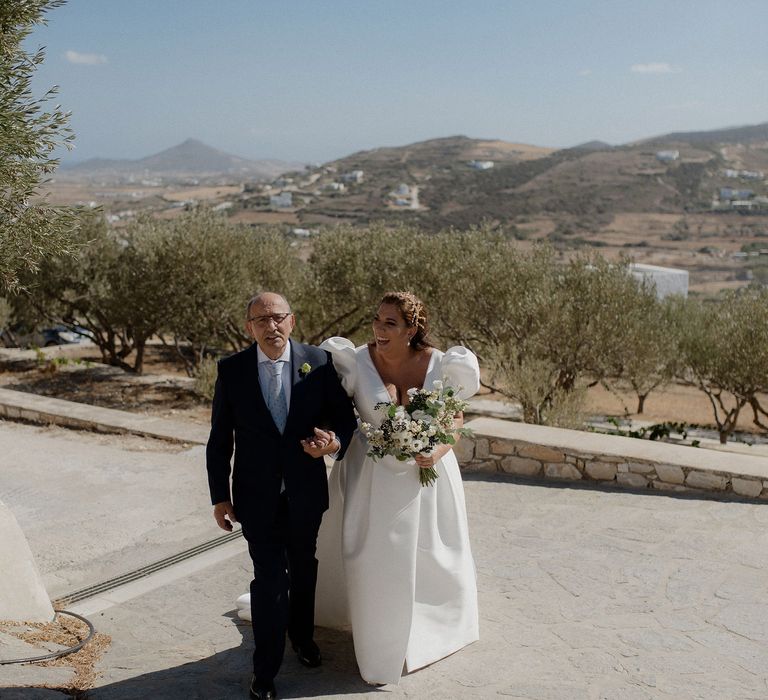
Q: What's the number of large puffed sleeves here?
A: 2